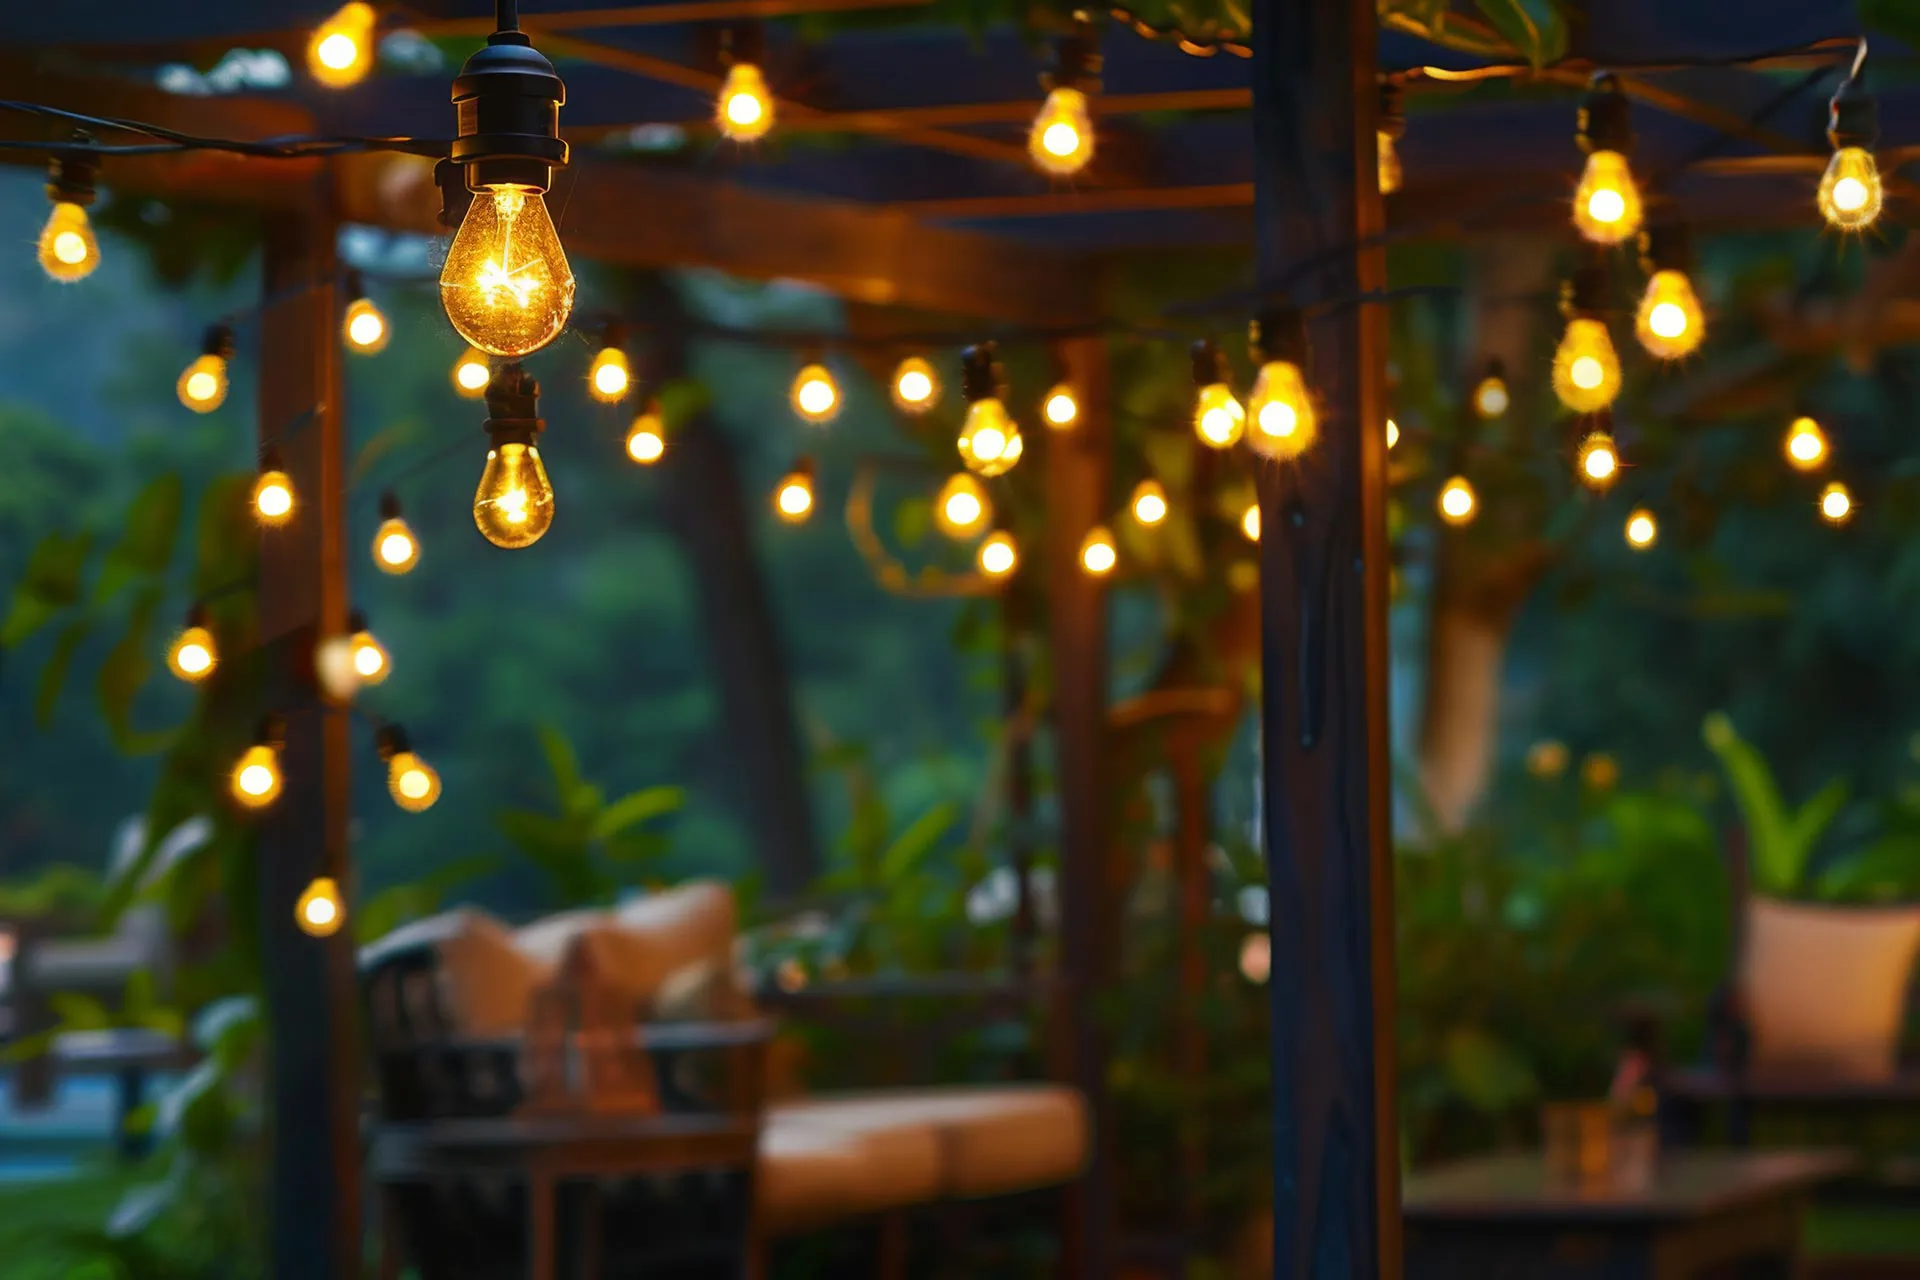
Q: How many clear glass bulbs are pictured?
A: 2